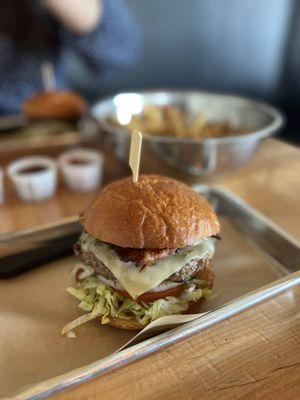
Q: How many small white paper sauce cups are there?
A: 3